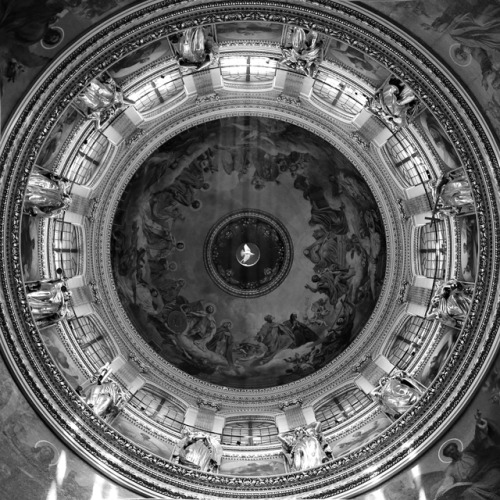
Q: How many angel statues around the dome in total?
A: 12